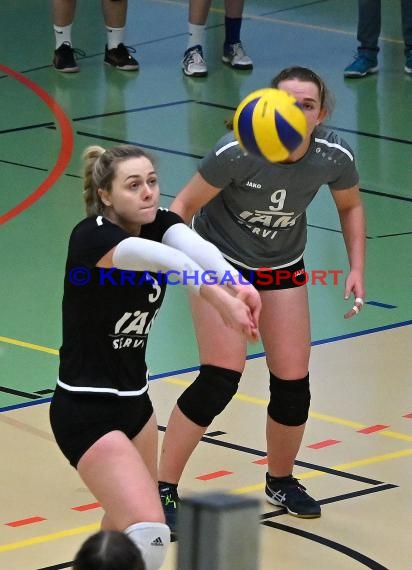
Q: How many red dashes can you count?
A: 7